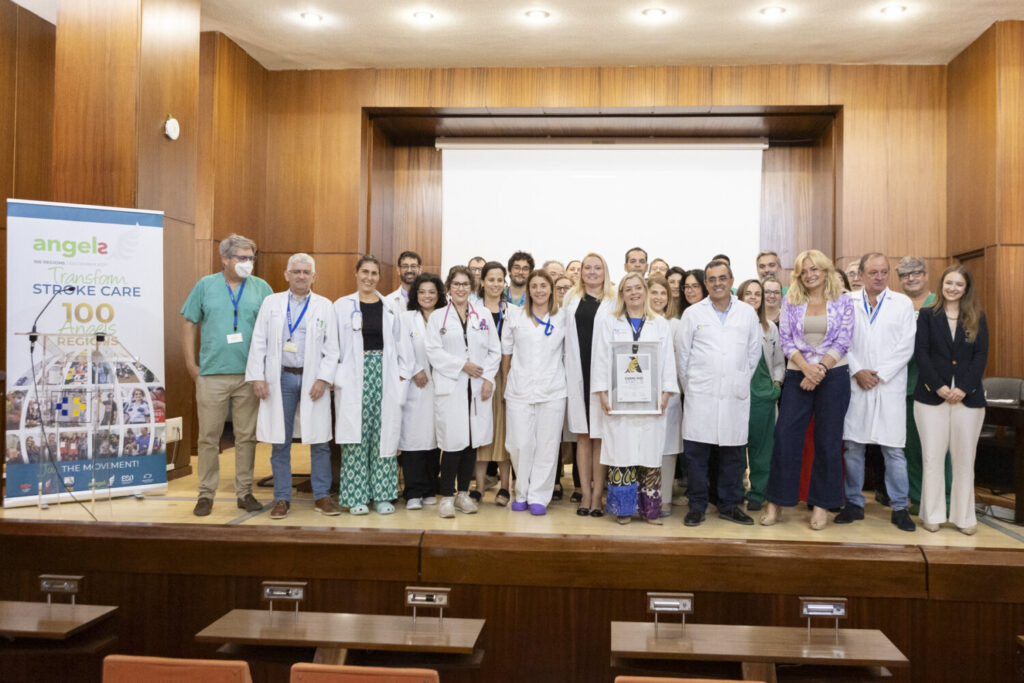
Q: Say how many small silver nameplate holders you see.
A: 5